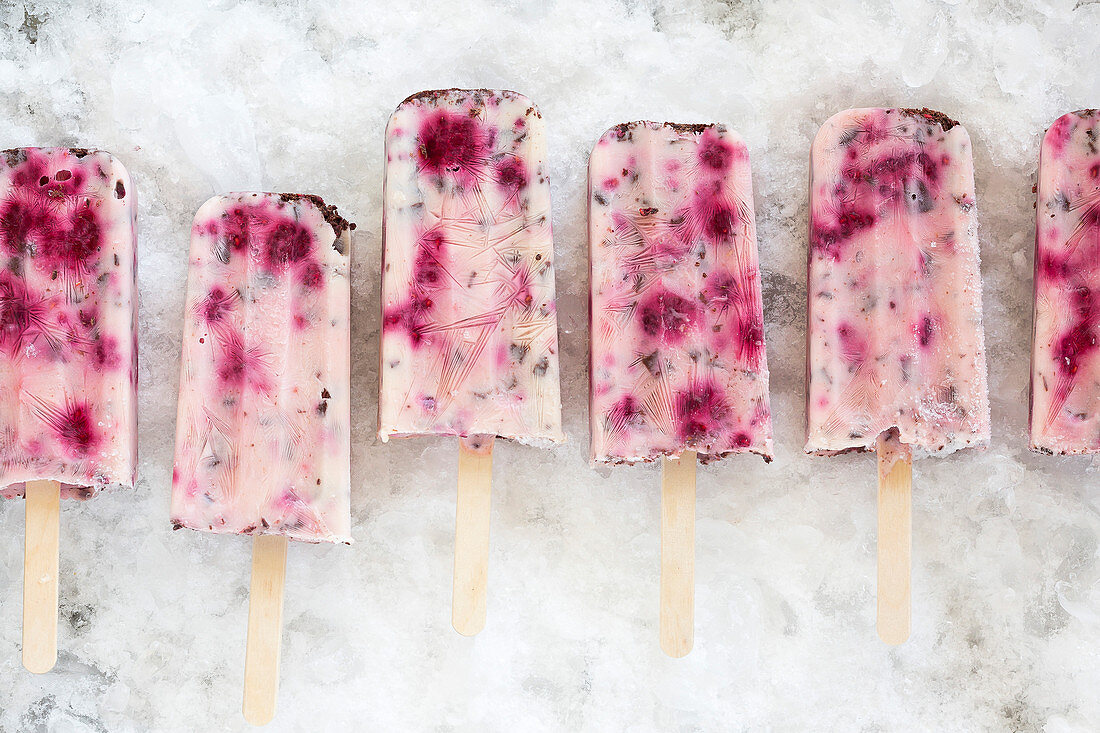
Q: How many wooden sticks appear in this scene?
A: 5